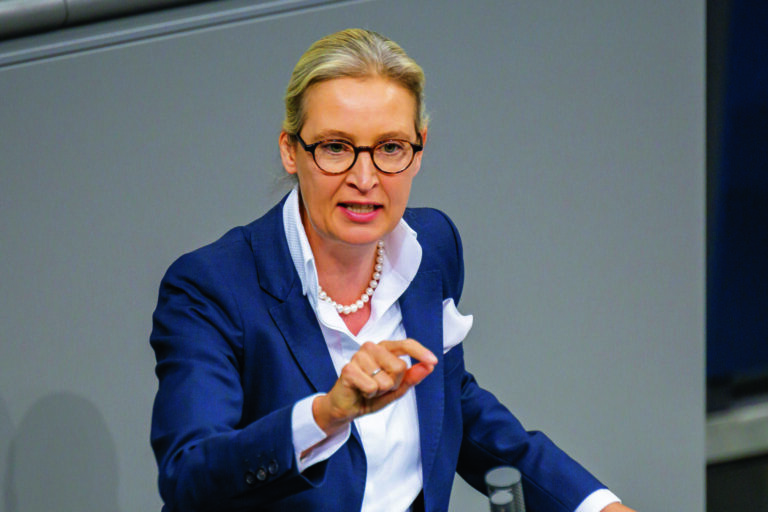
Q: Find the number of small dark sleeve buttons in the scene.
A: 3